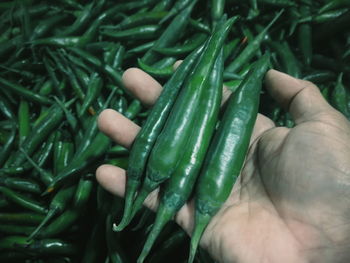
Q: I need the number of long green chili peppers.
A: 4